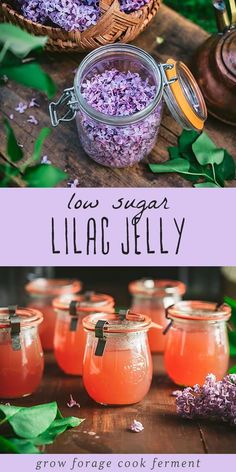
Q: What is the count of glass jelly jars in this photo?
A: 6